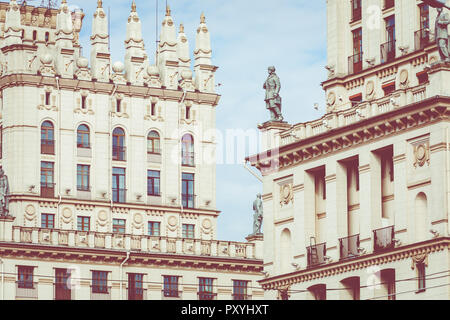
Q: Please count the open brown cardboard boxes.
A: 0